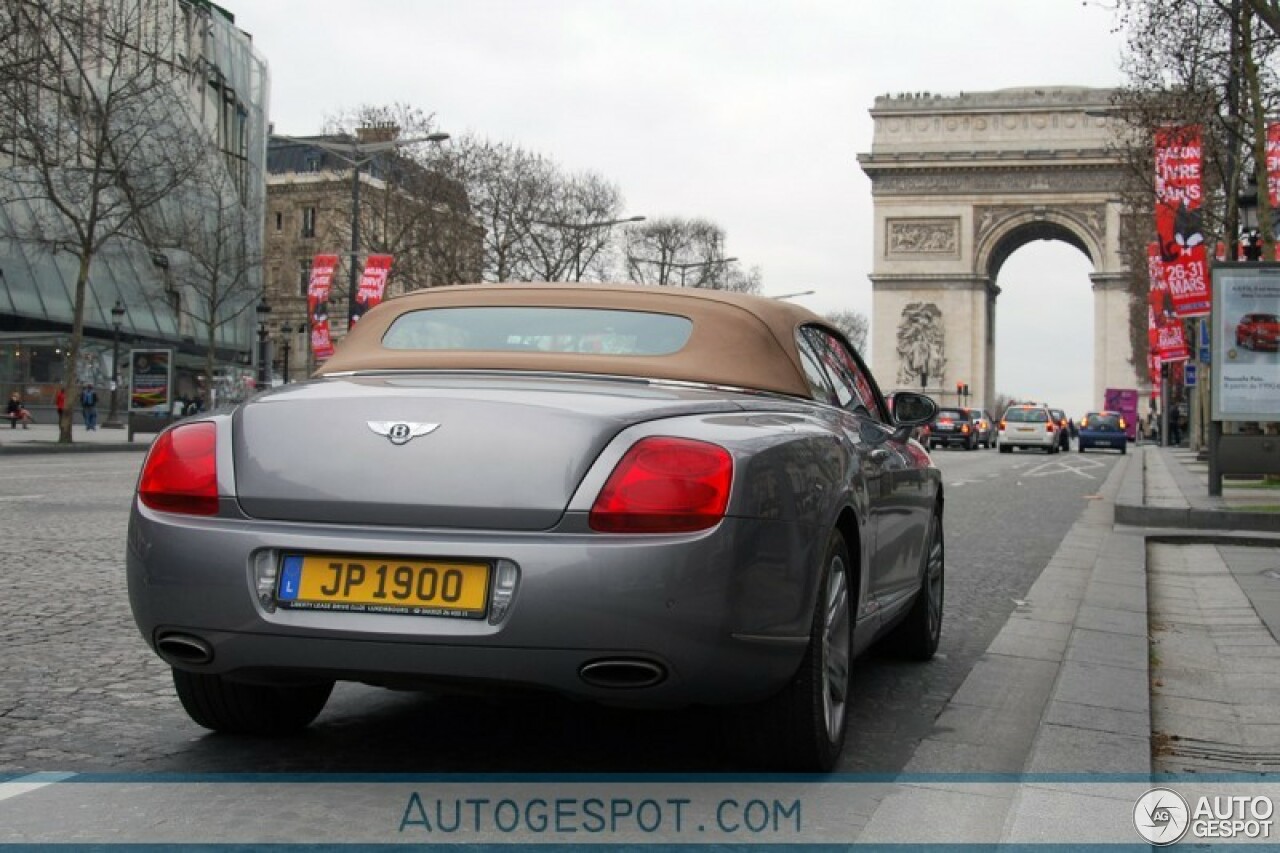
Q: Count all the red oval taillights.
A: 2